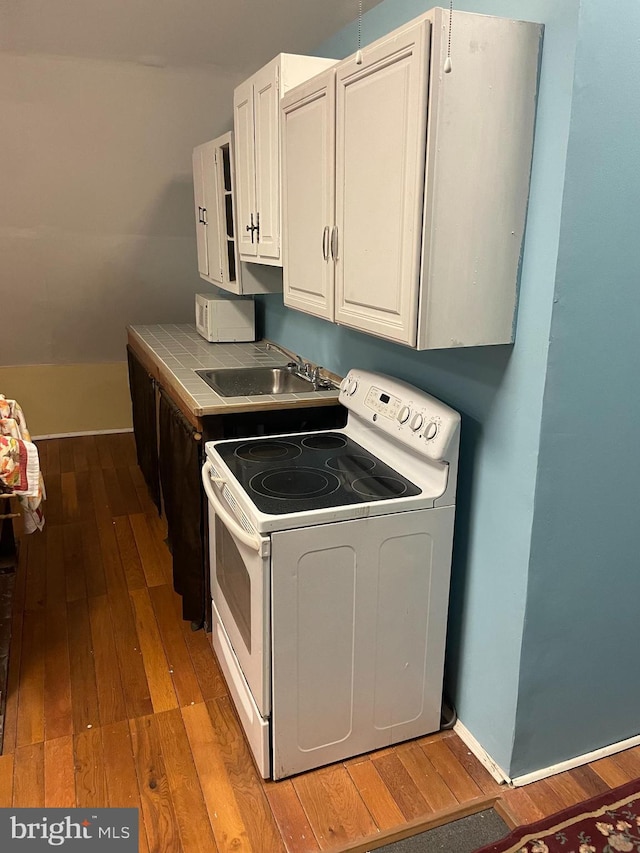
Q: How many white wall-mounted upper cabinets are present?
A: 3